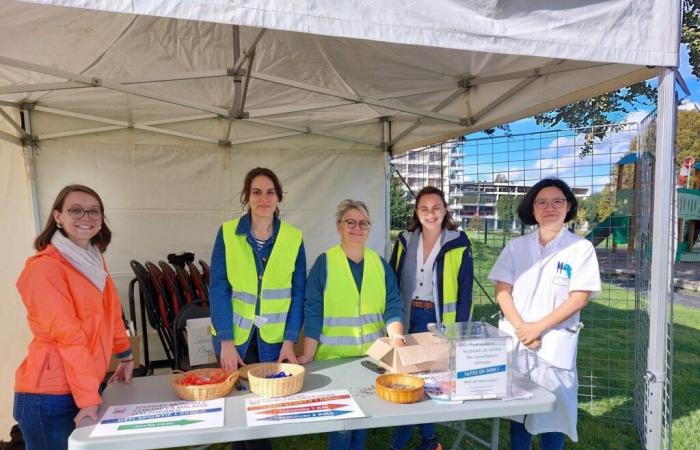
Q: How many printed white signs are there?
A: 3